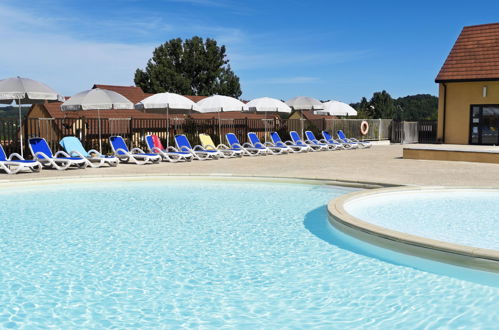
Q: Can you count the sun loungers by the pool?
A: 14